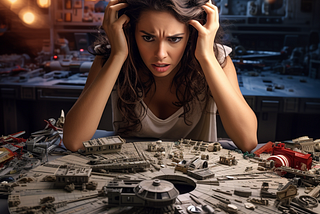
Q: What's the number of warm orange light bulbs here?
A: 3